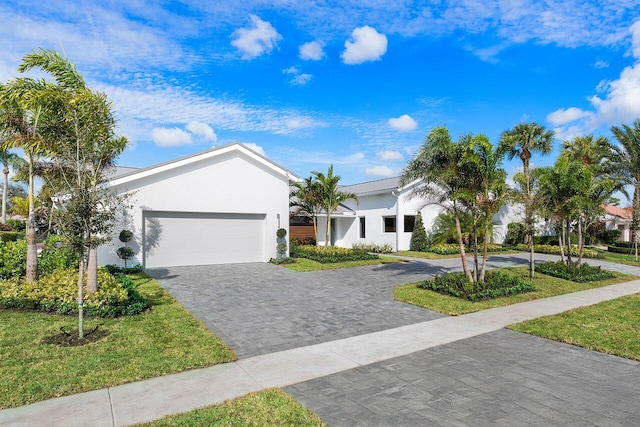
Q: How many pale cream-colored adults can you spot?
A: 0